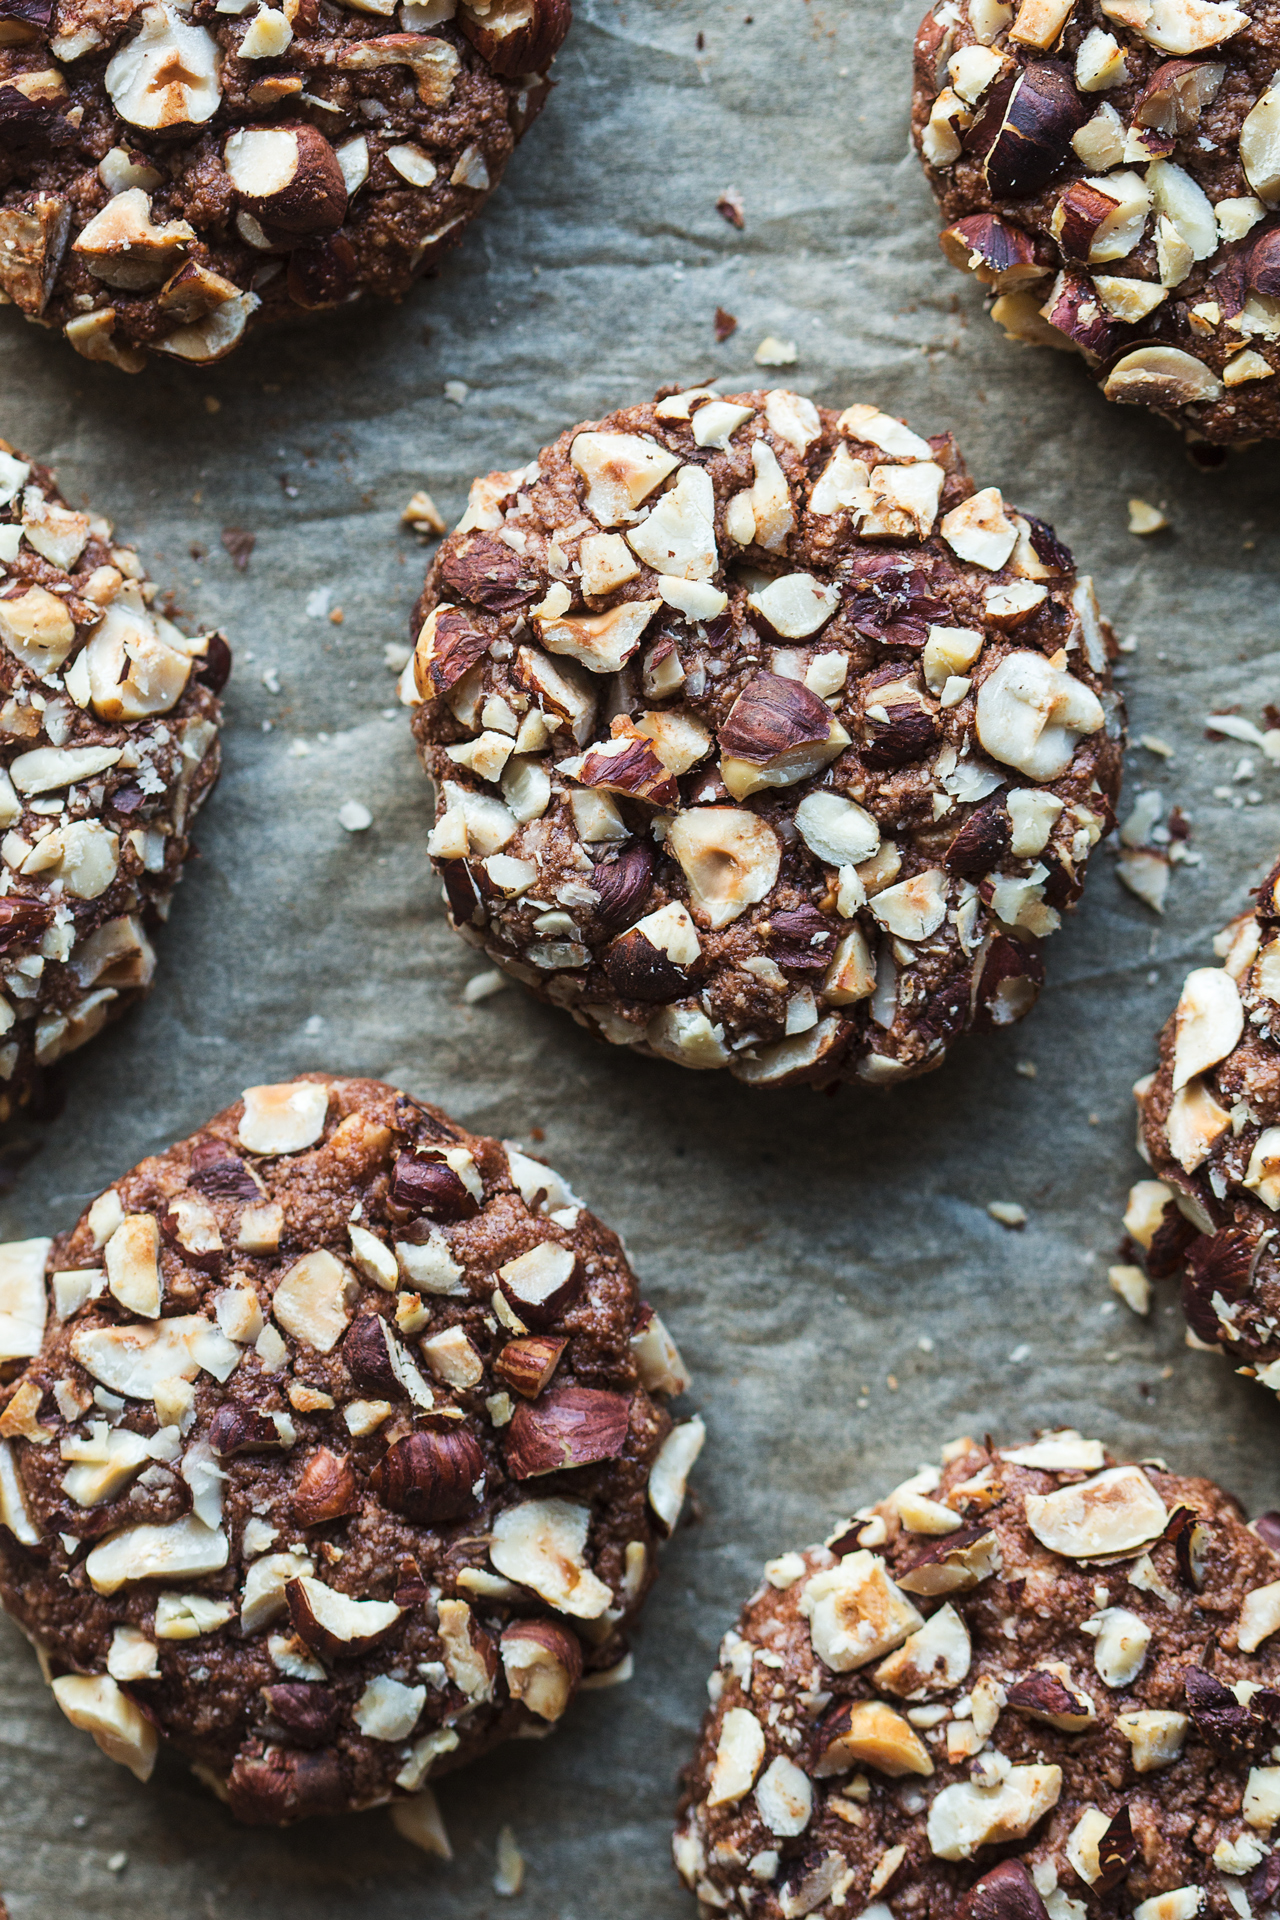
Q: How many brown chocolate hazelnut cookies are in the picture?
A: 7